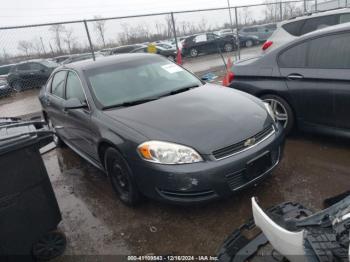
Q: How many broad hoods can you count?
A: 1